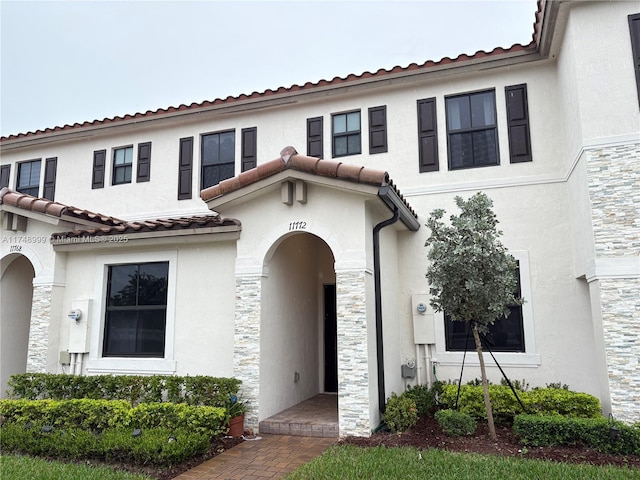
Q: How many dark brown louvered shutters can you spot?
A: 11